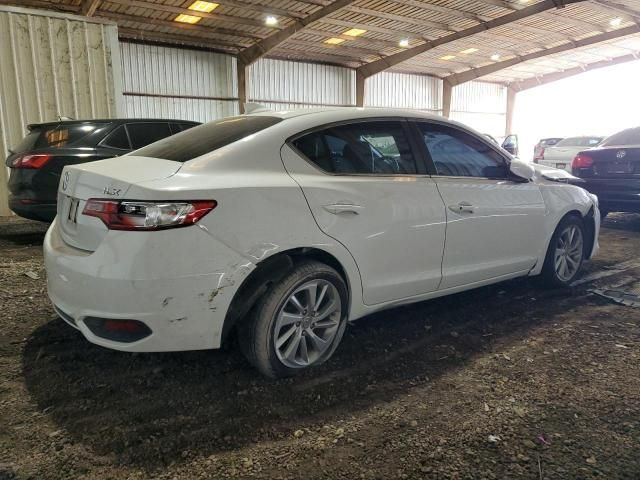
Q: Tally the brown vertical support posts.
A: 4